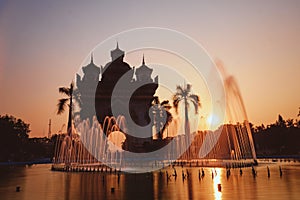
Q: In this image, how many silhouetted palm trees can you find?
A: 3